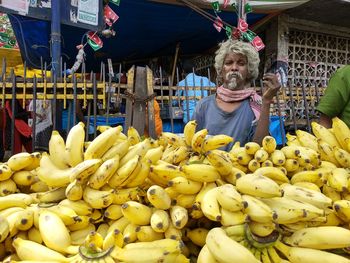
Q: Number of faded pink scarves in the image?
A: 1